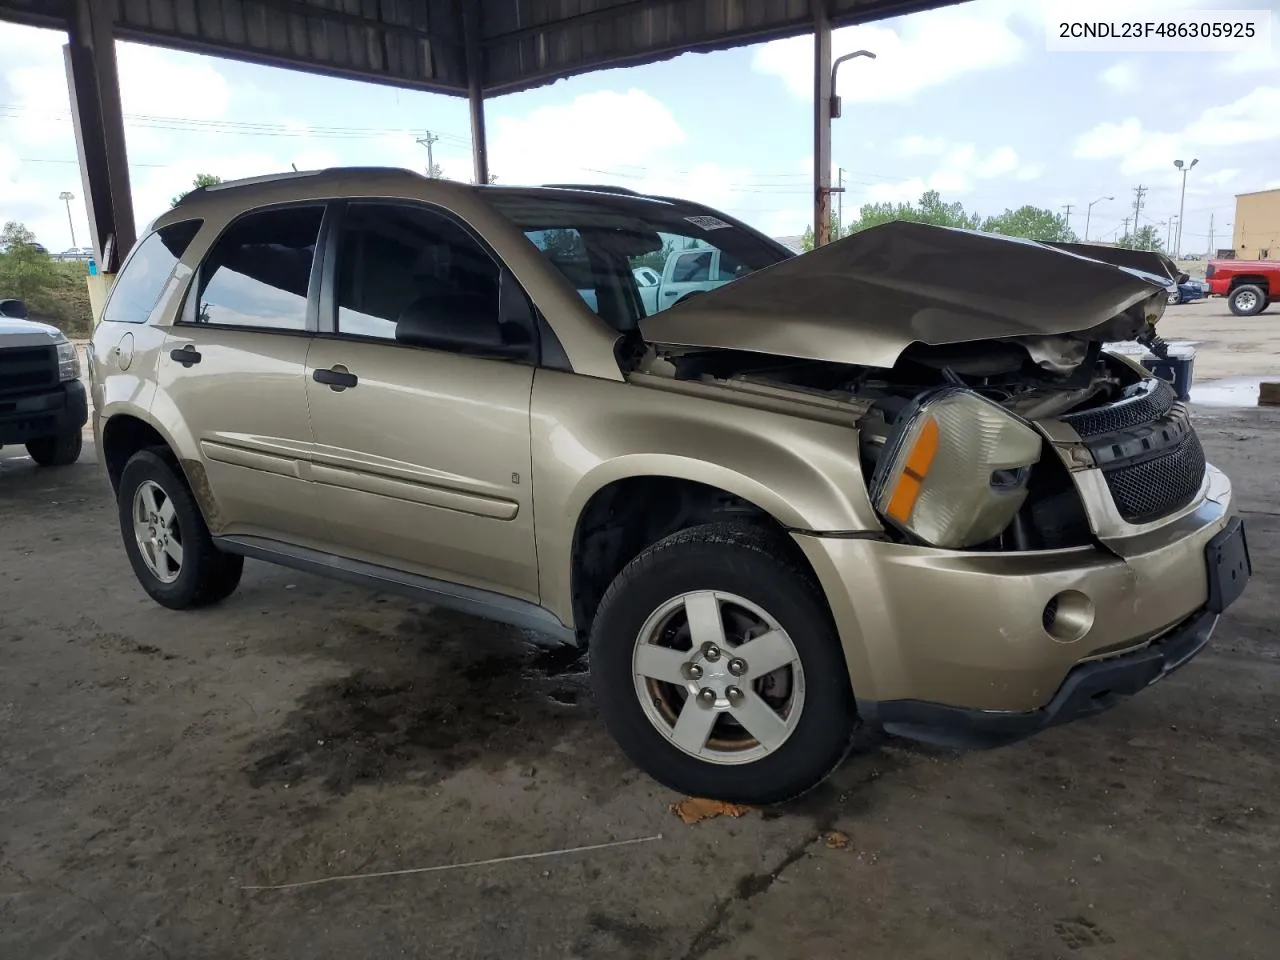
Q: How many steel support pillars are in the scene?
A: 3